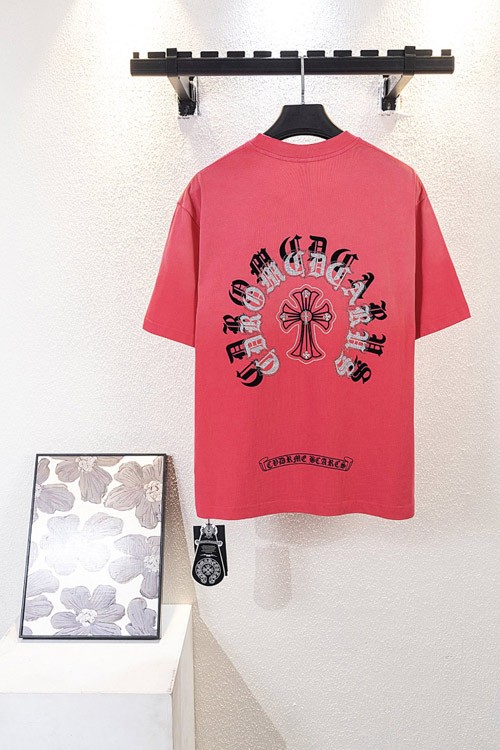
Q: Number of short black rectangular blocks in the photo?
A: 13